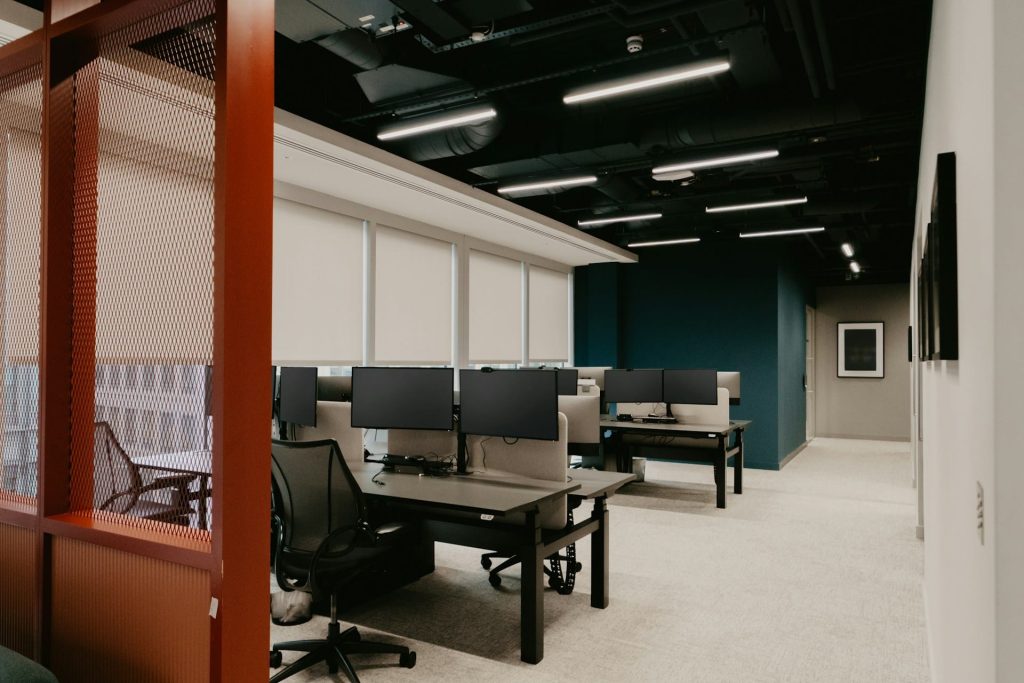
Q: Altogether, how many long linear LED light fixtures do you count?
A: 8